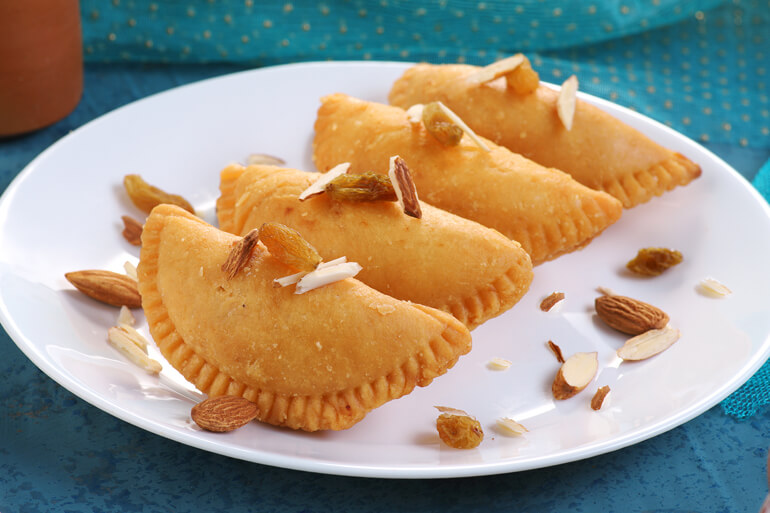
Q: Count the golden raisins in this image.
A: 7